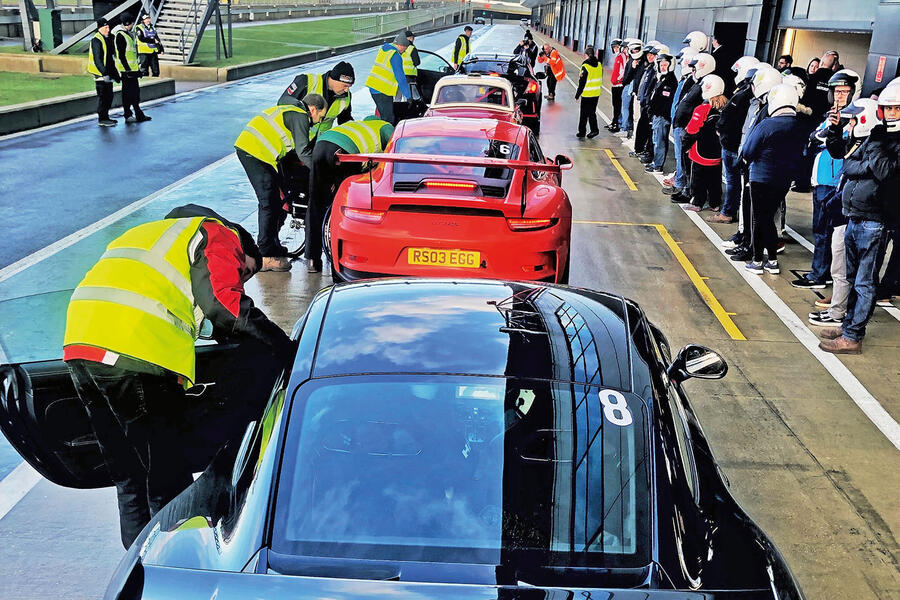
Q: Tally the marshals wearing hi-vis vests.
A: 11